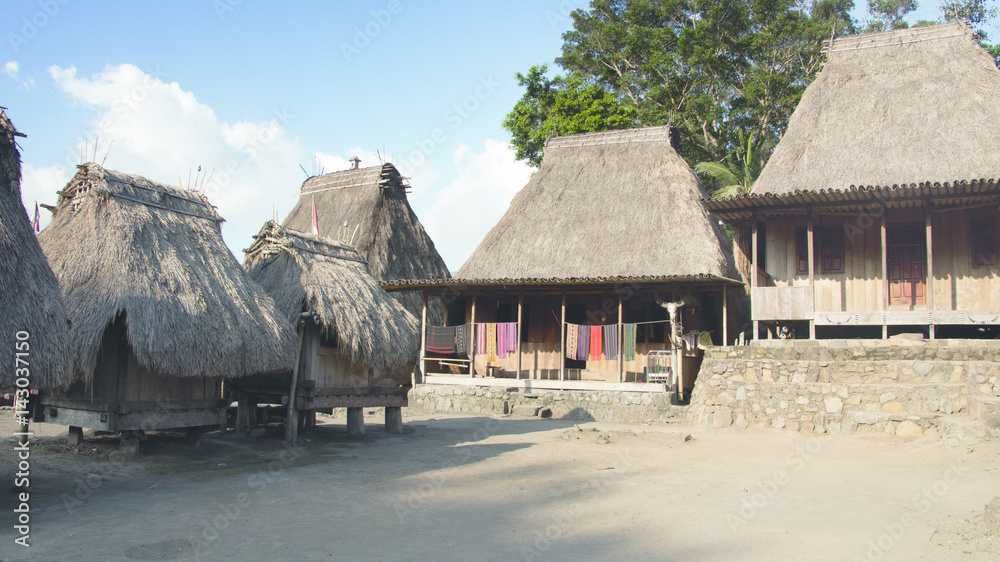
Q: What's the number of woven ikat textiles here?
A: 11